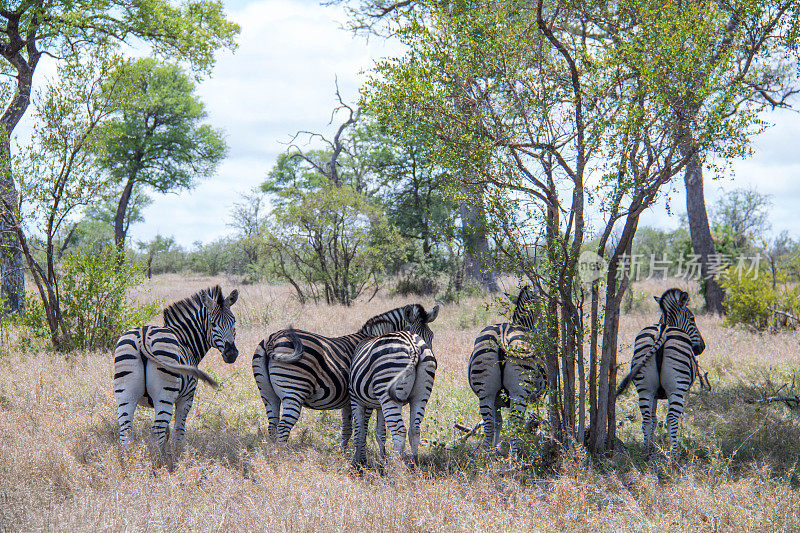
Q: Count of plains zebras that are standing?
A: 5